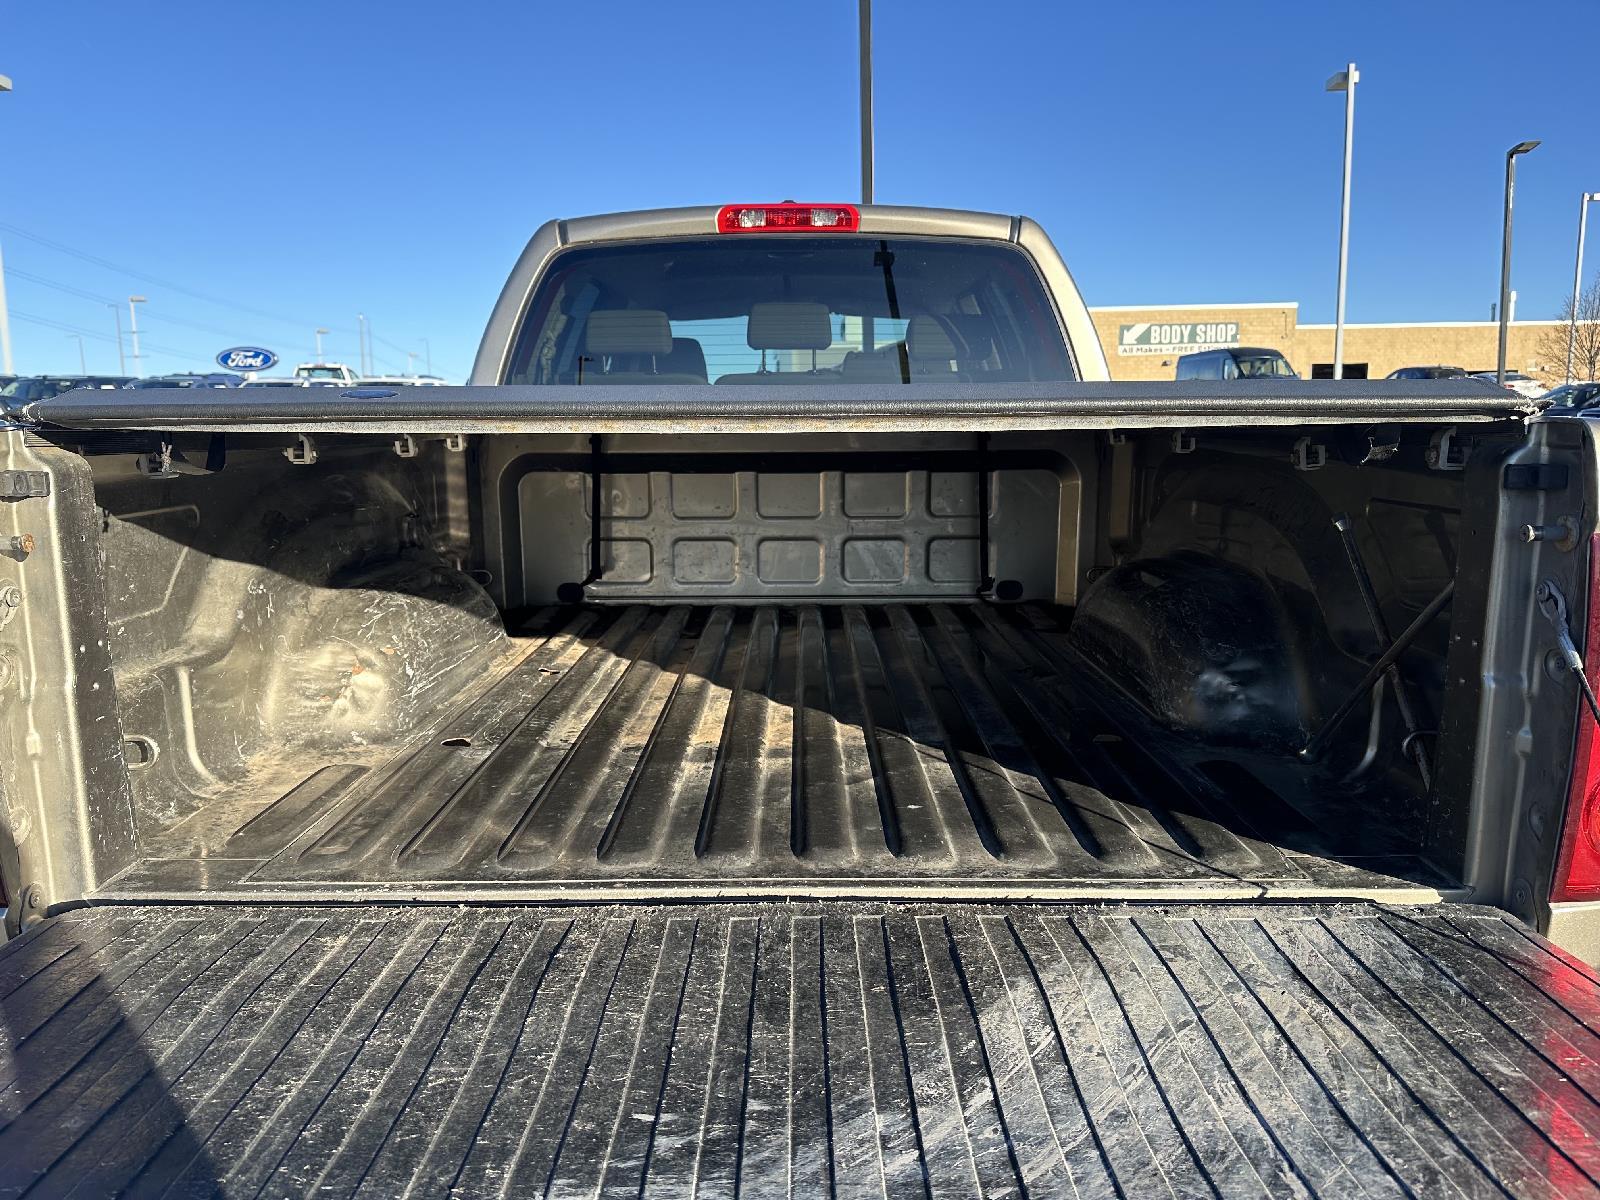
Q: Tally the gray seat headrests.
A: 3